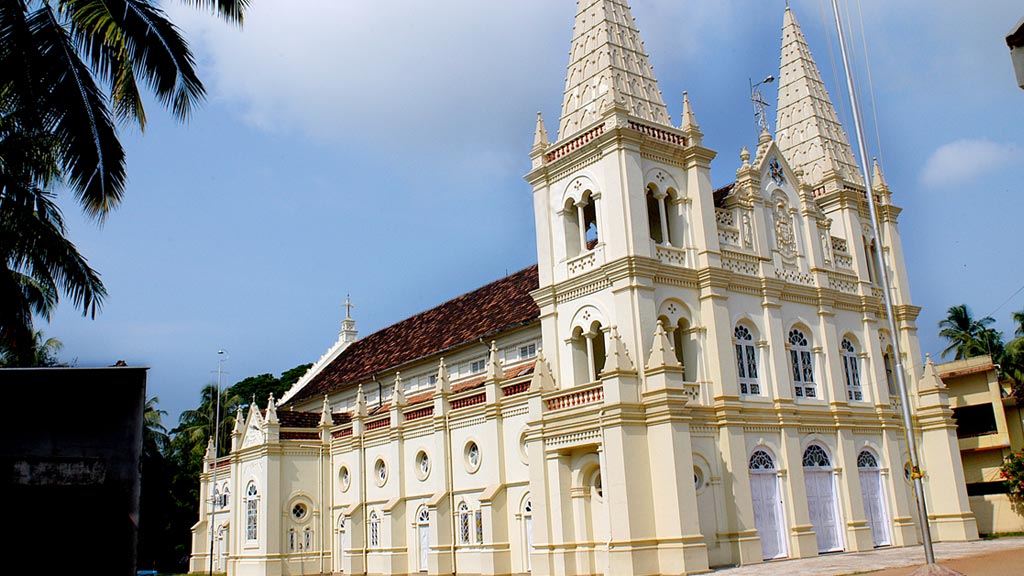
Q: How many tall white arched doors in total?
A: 3